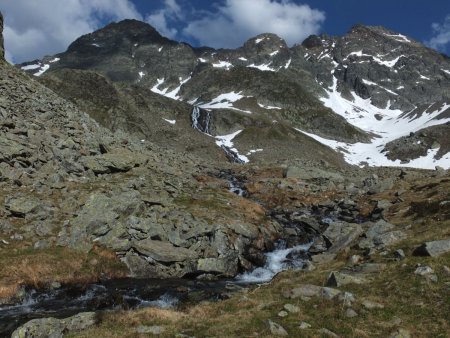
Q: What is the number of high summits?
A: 3